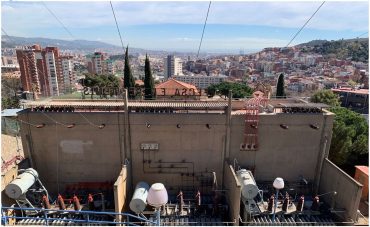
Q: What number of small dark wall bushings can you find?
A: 9